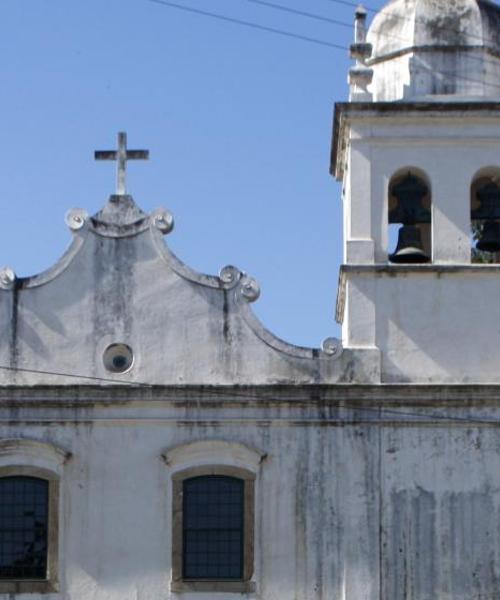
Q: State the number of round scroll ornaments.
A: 6